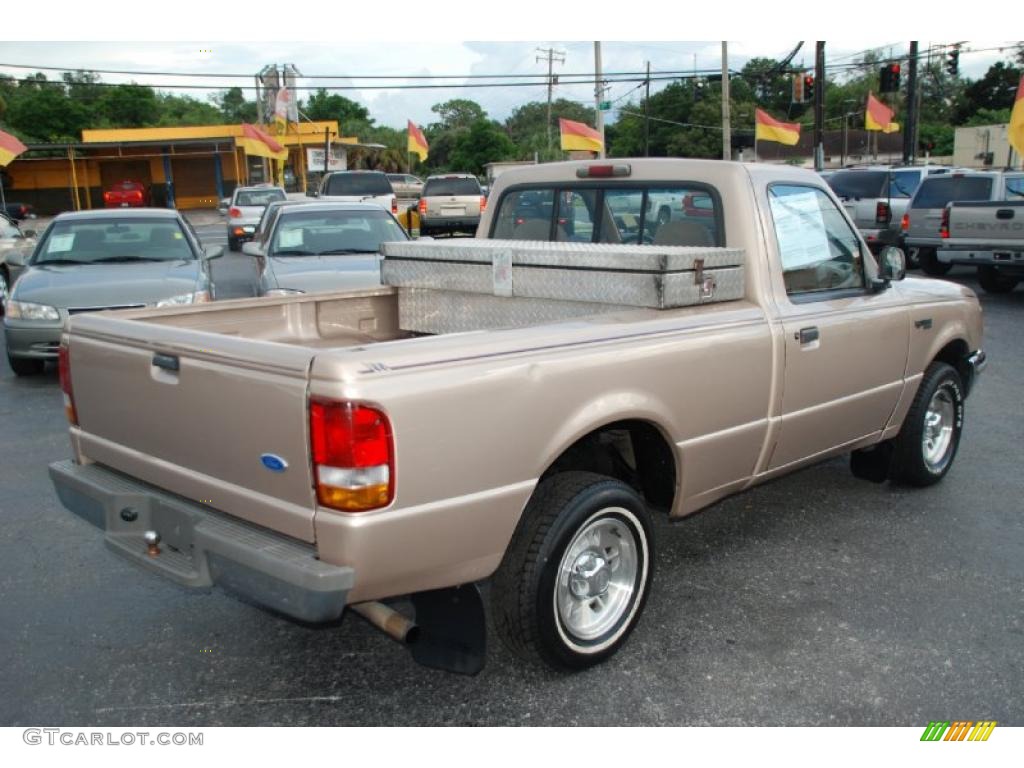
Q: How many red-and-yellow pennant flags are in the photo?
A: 7